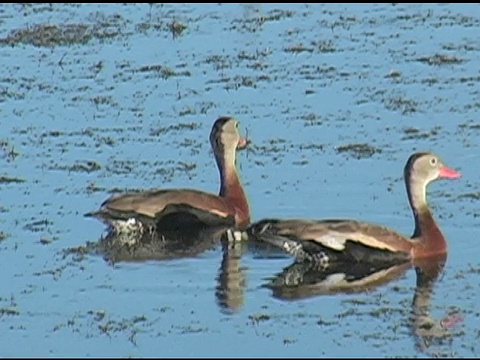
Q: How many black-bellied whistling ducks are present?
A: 2